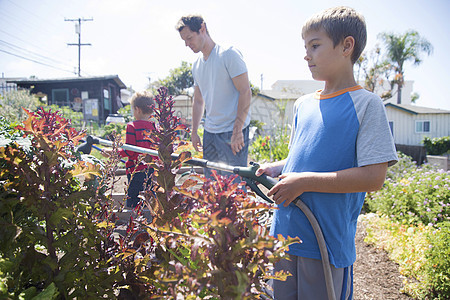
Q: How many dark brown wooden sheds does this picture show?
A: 1